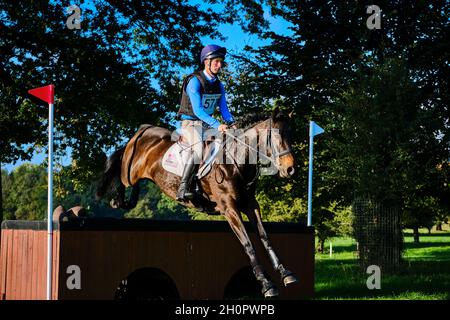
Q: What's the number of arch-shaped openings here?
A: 2